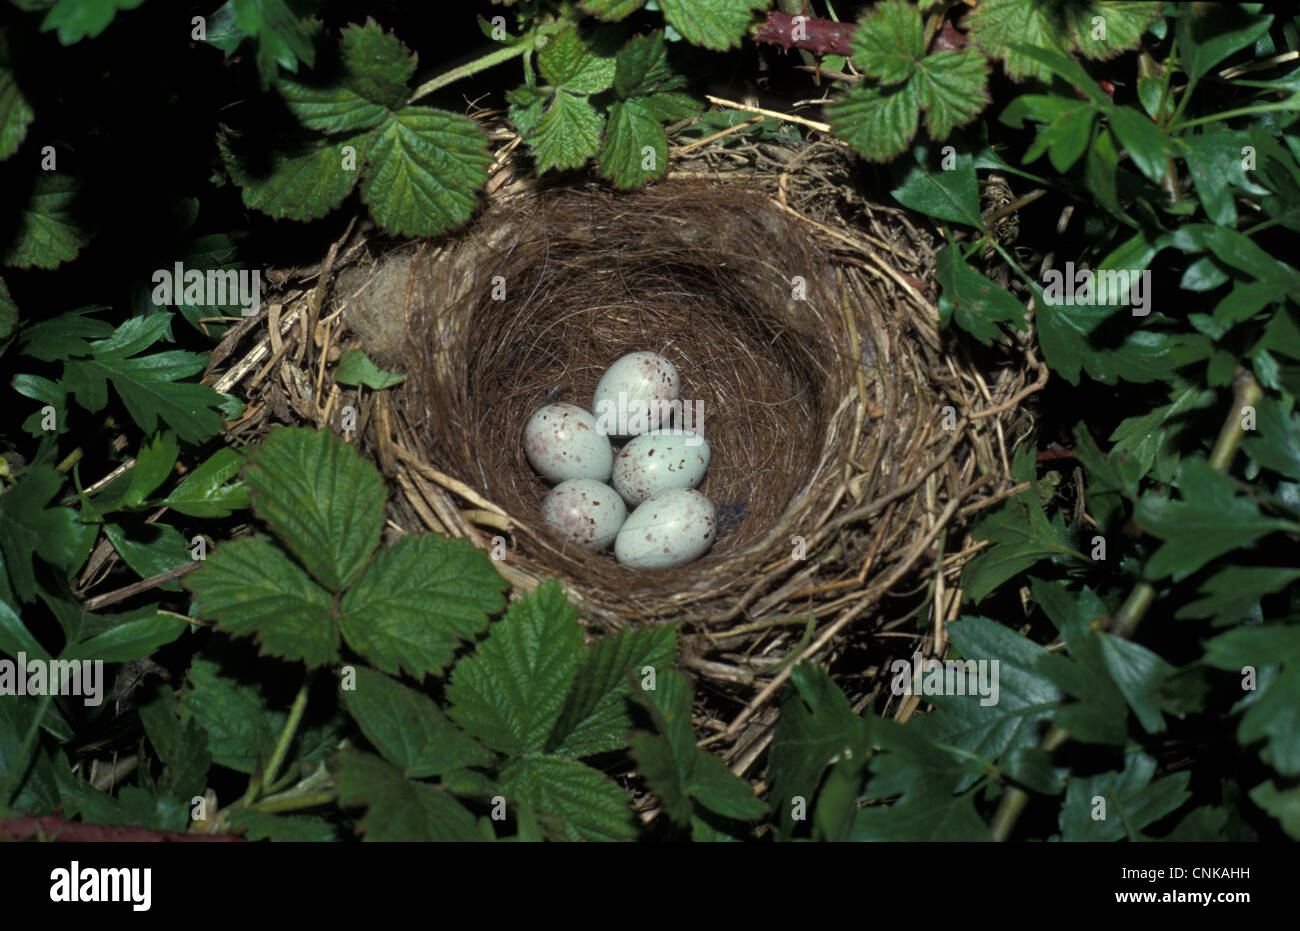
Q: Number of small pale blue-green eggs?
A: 5